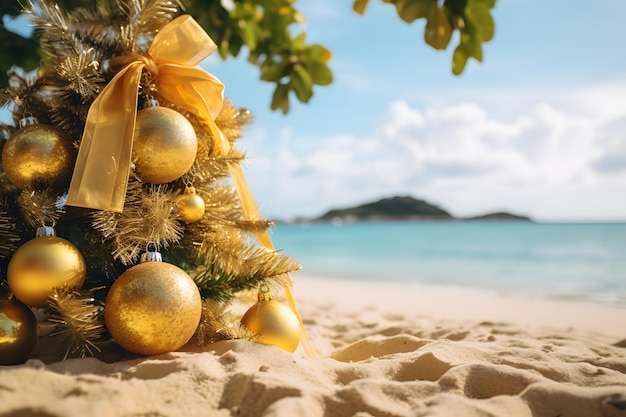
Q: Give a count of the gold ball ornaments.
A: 7